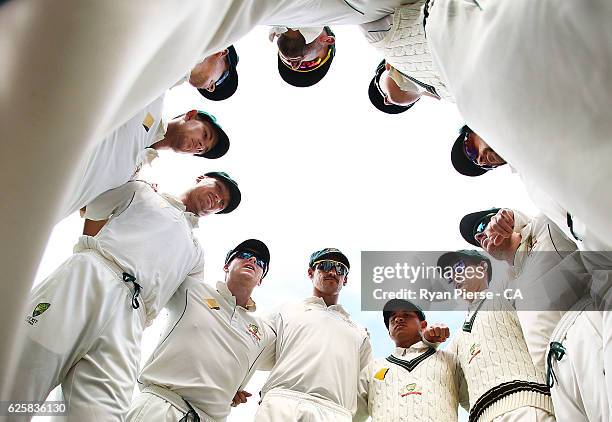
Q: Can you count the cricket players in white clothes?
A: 11